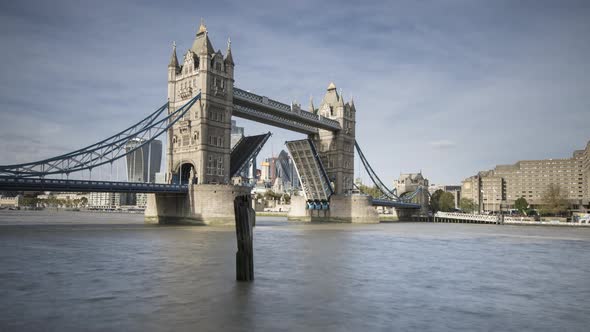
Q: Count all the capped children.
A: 0